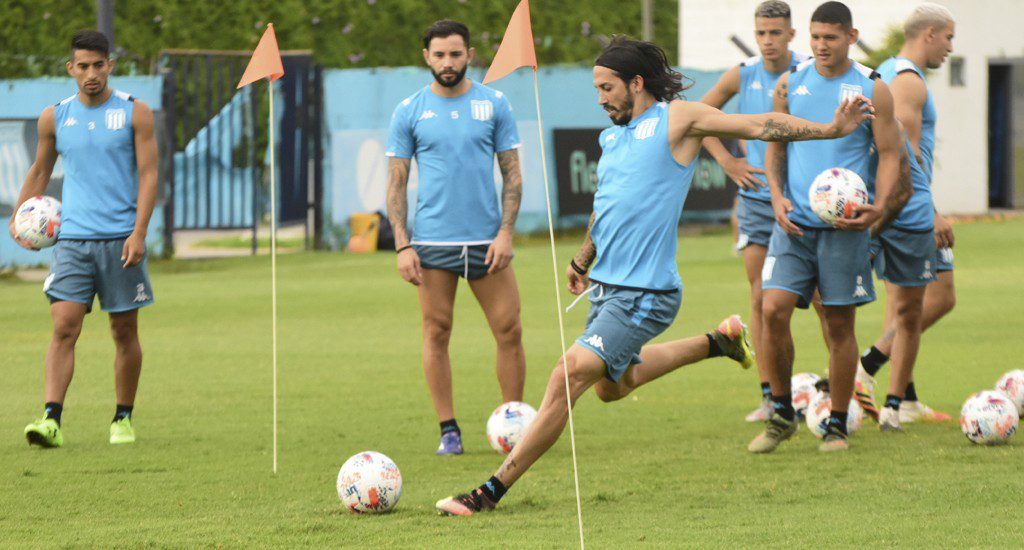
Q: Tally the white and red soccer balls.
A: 8